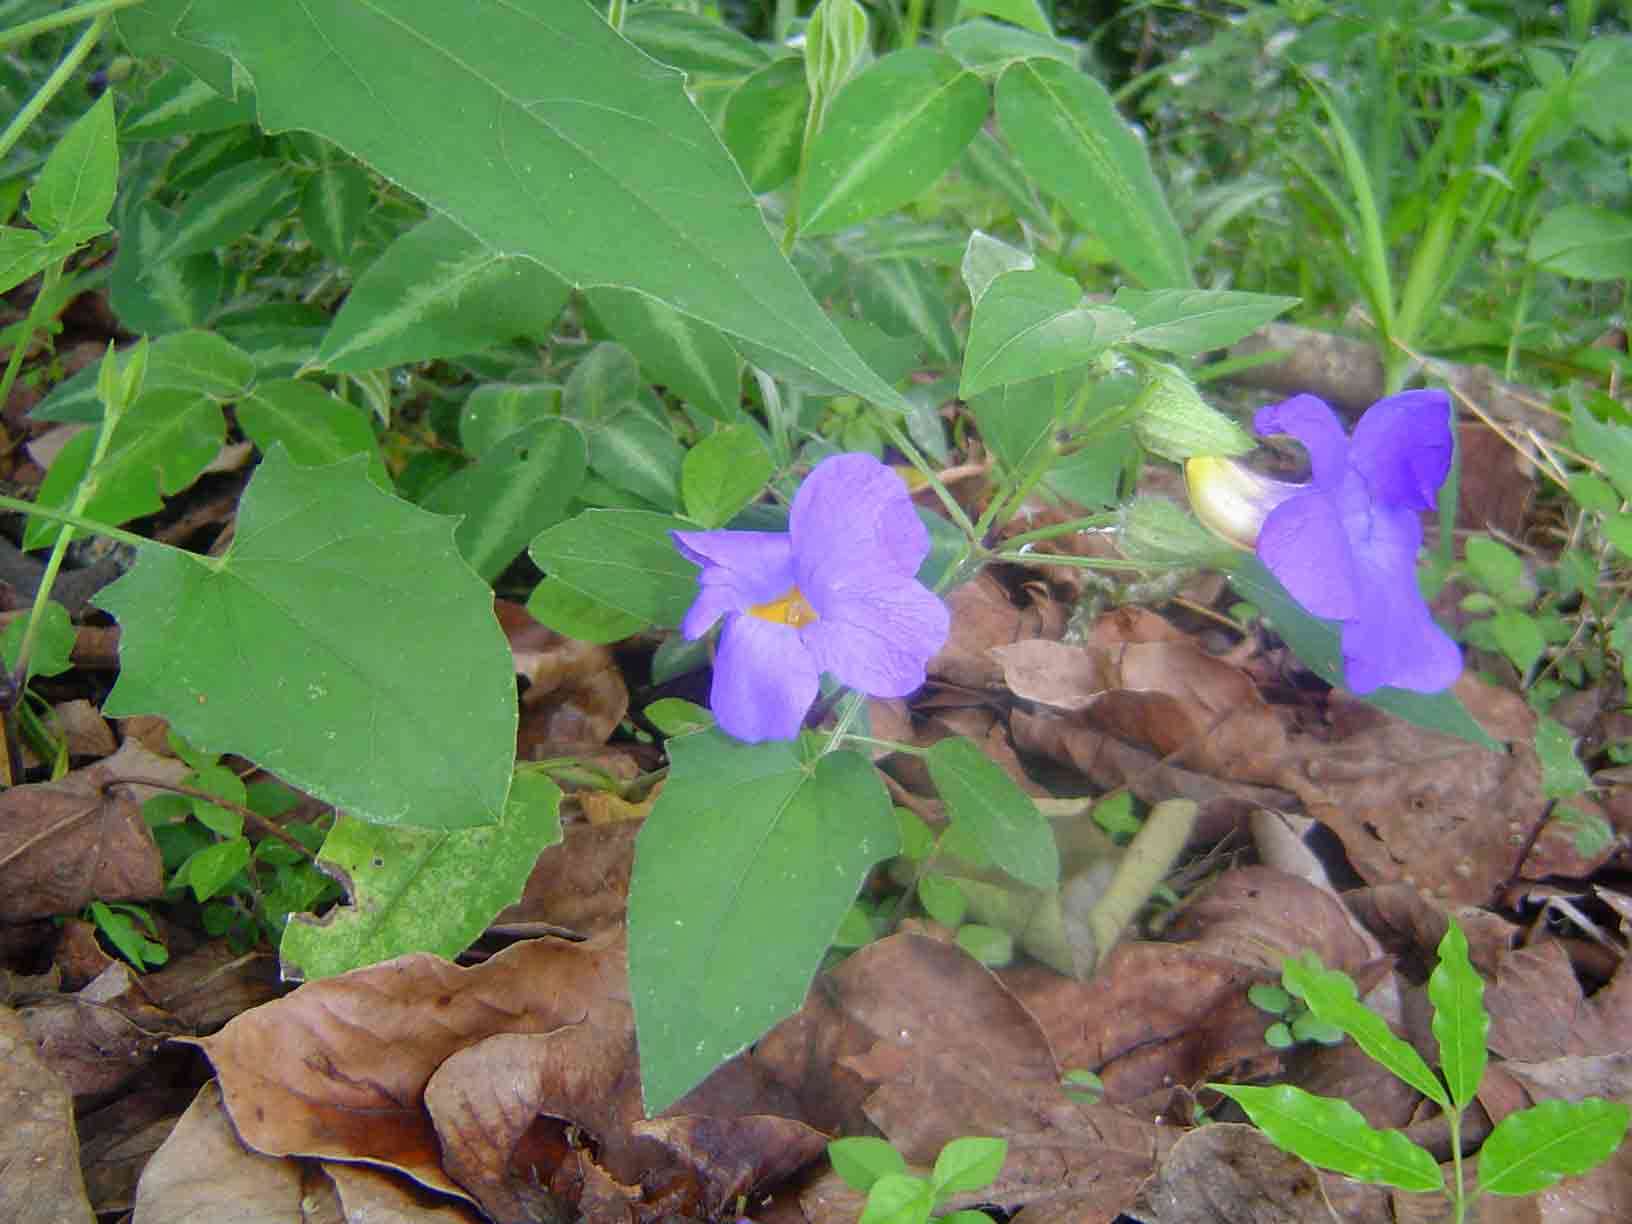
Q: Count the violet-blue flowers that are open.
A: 2